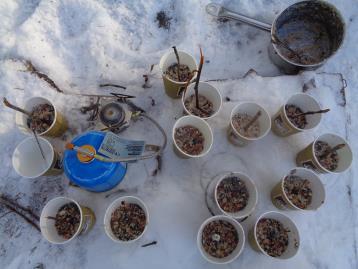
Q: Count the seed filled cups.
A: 13